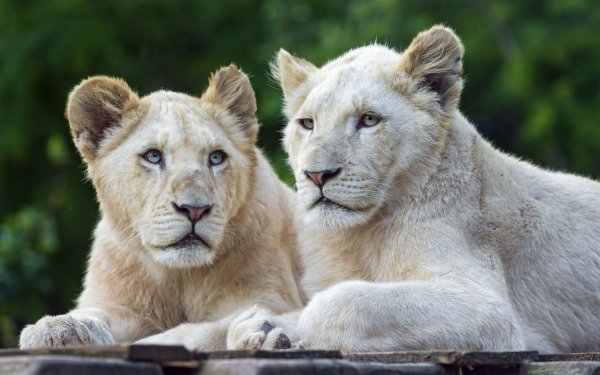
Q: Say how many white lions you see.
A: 2